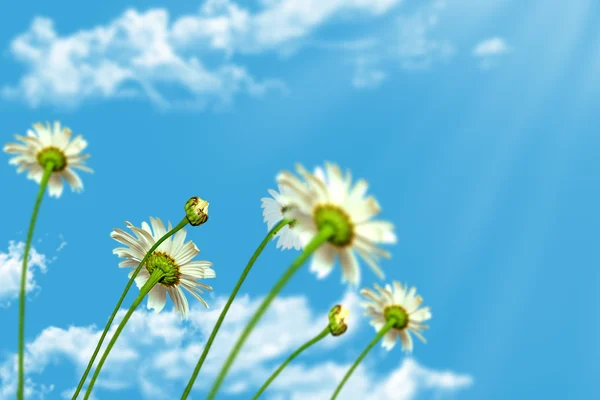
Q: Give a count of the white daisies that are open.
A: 5